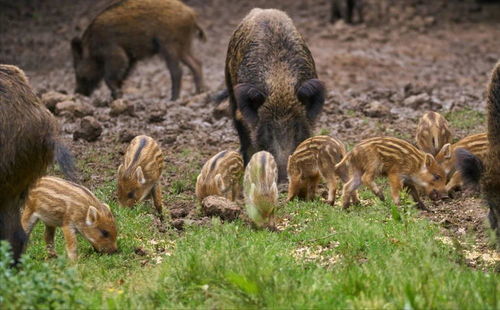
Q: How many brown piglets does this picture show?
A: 8